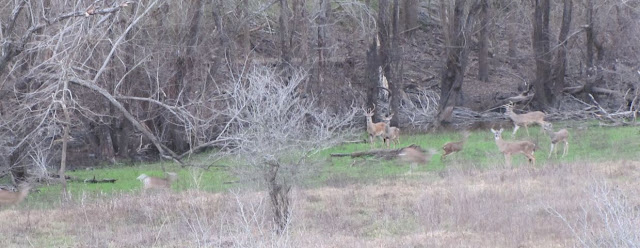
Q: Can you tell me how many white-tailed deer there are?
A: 9